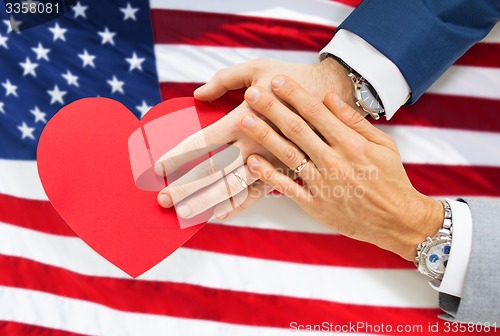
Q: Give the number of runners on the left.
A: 0